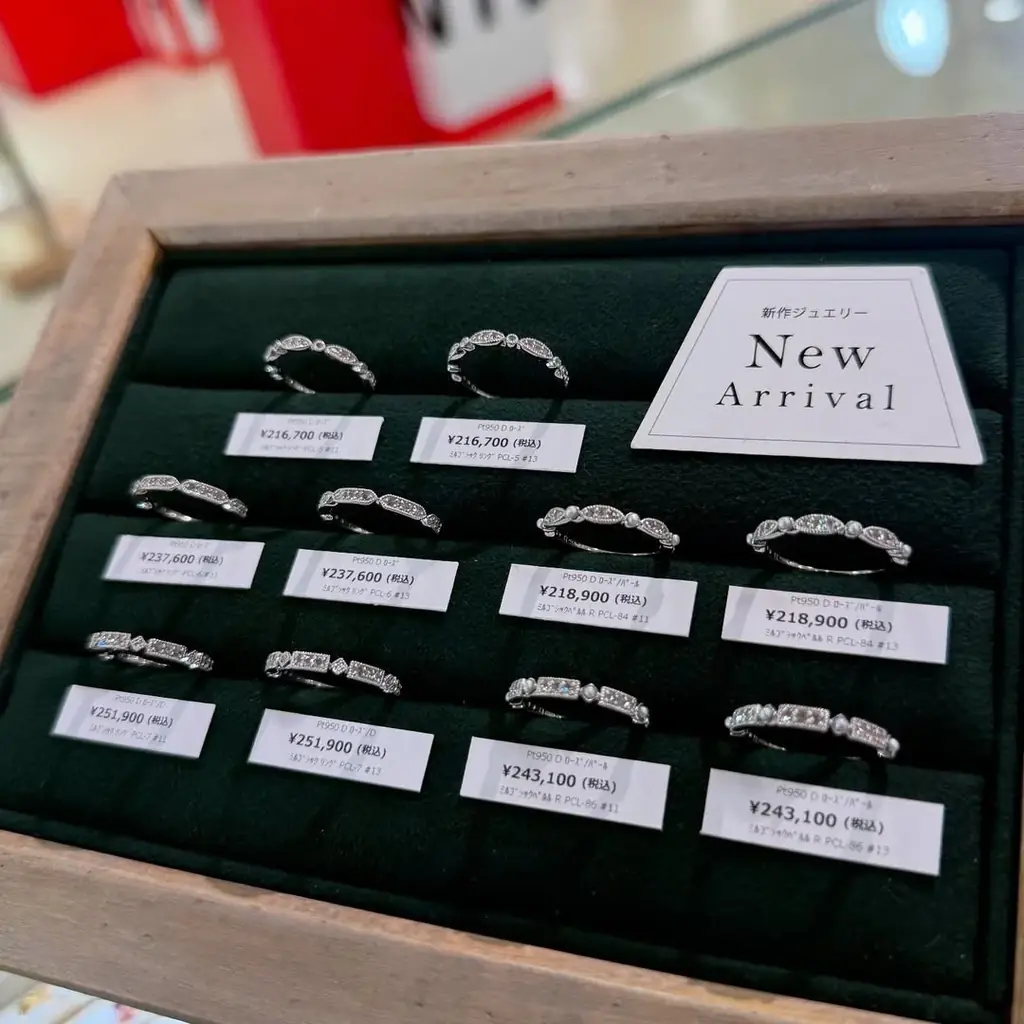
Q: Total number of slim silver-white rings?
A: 10